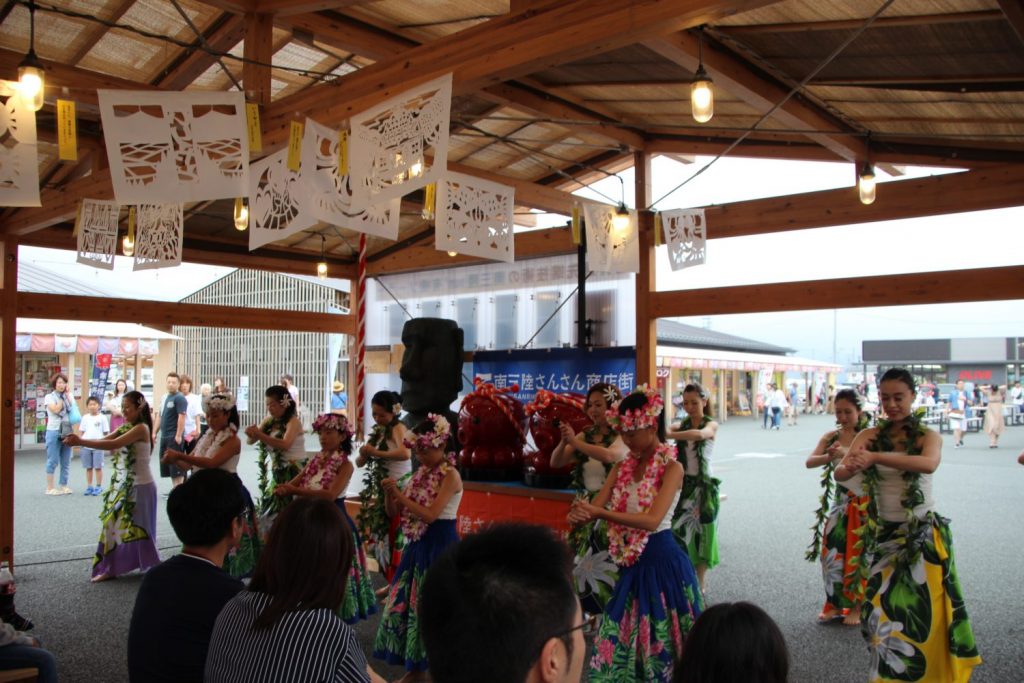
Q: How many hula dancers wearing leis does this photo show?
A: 11